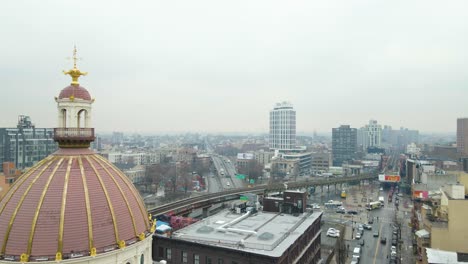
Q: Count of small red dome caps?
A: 1